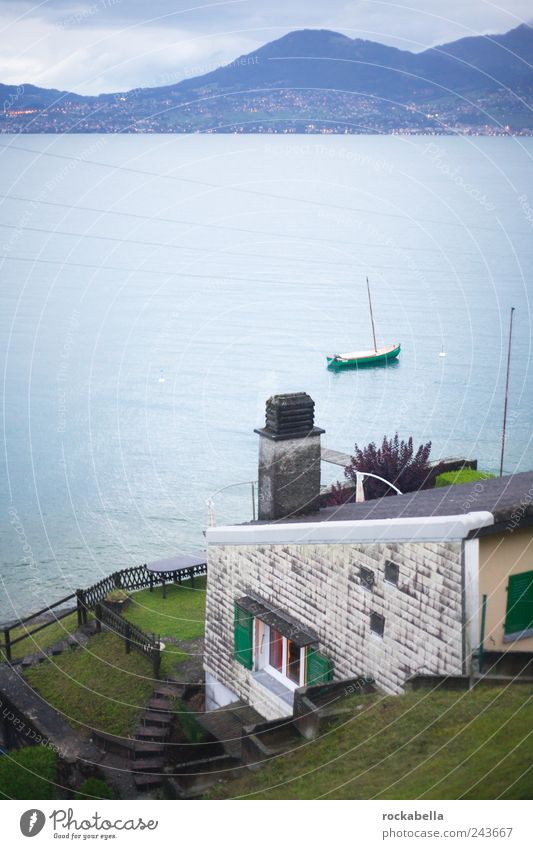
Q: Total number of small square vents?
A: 3